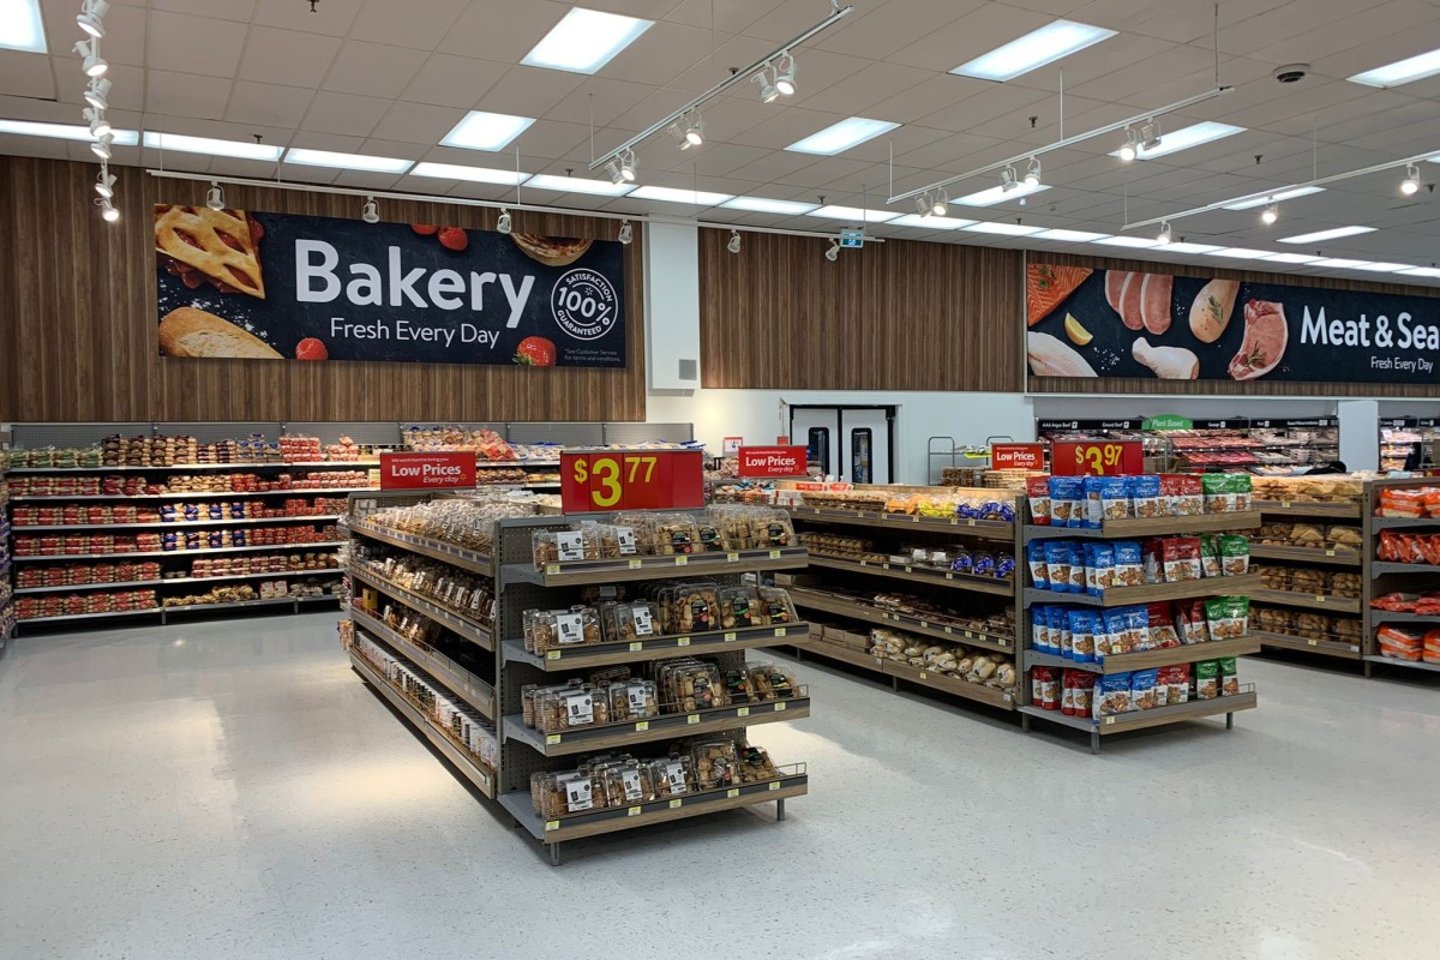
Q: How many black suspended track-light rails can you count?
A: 0